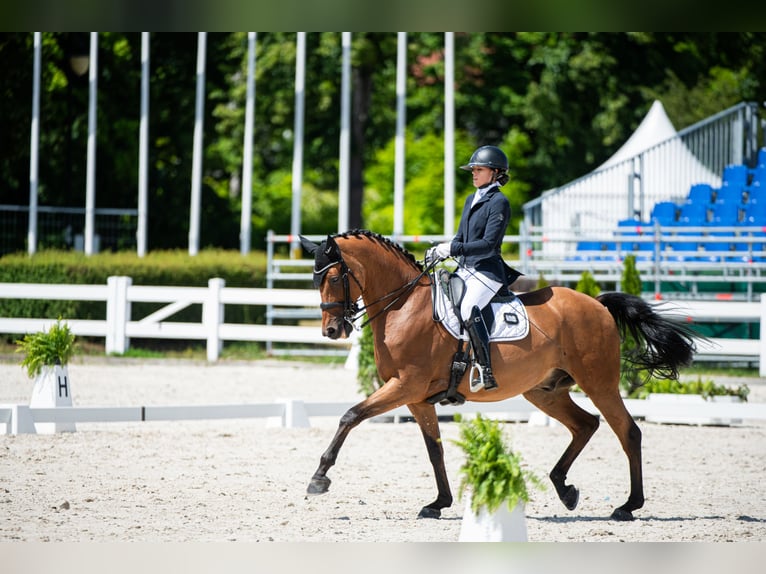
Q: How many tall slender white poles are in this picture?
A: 9